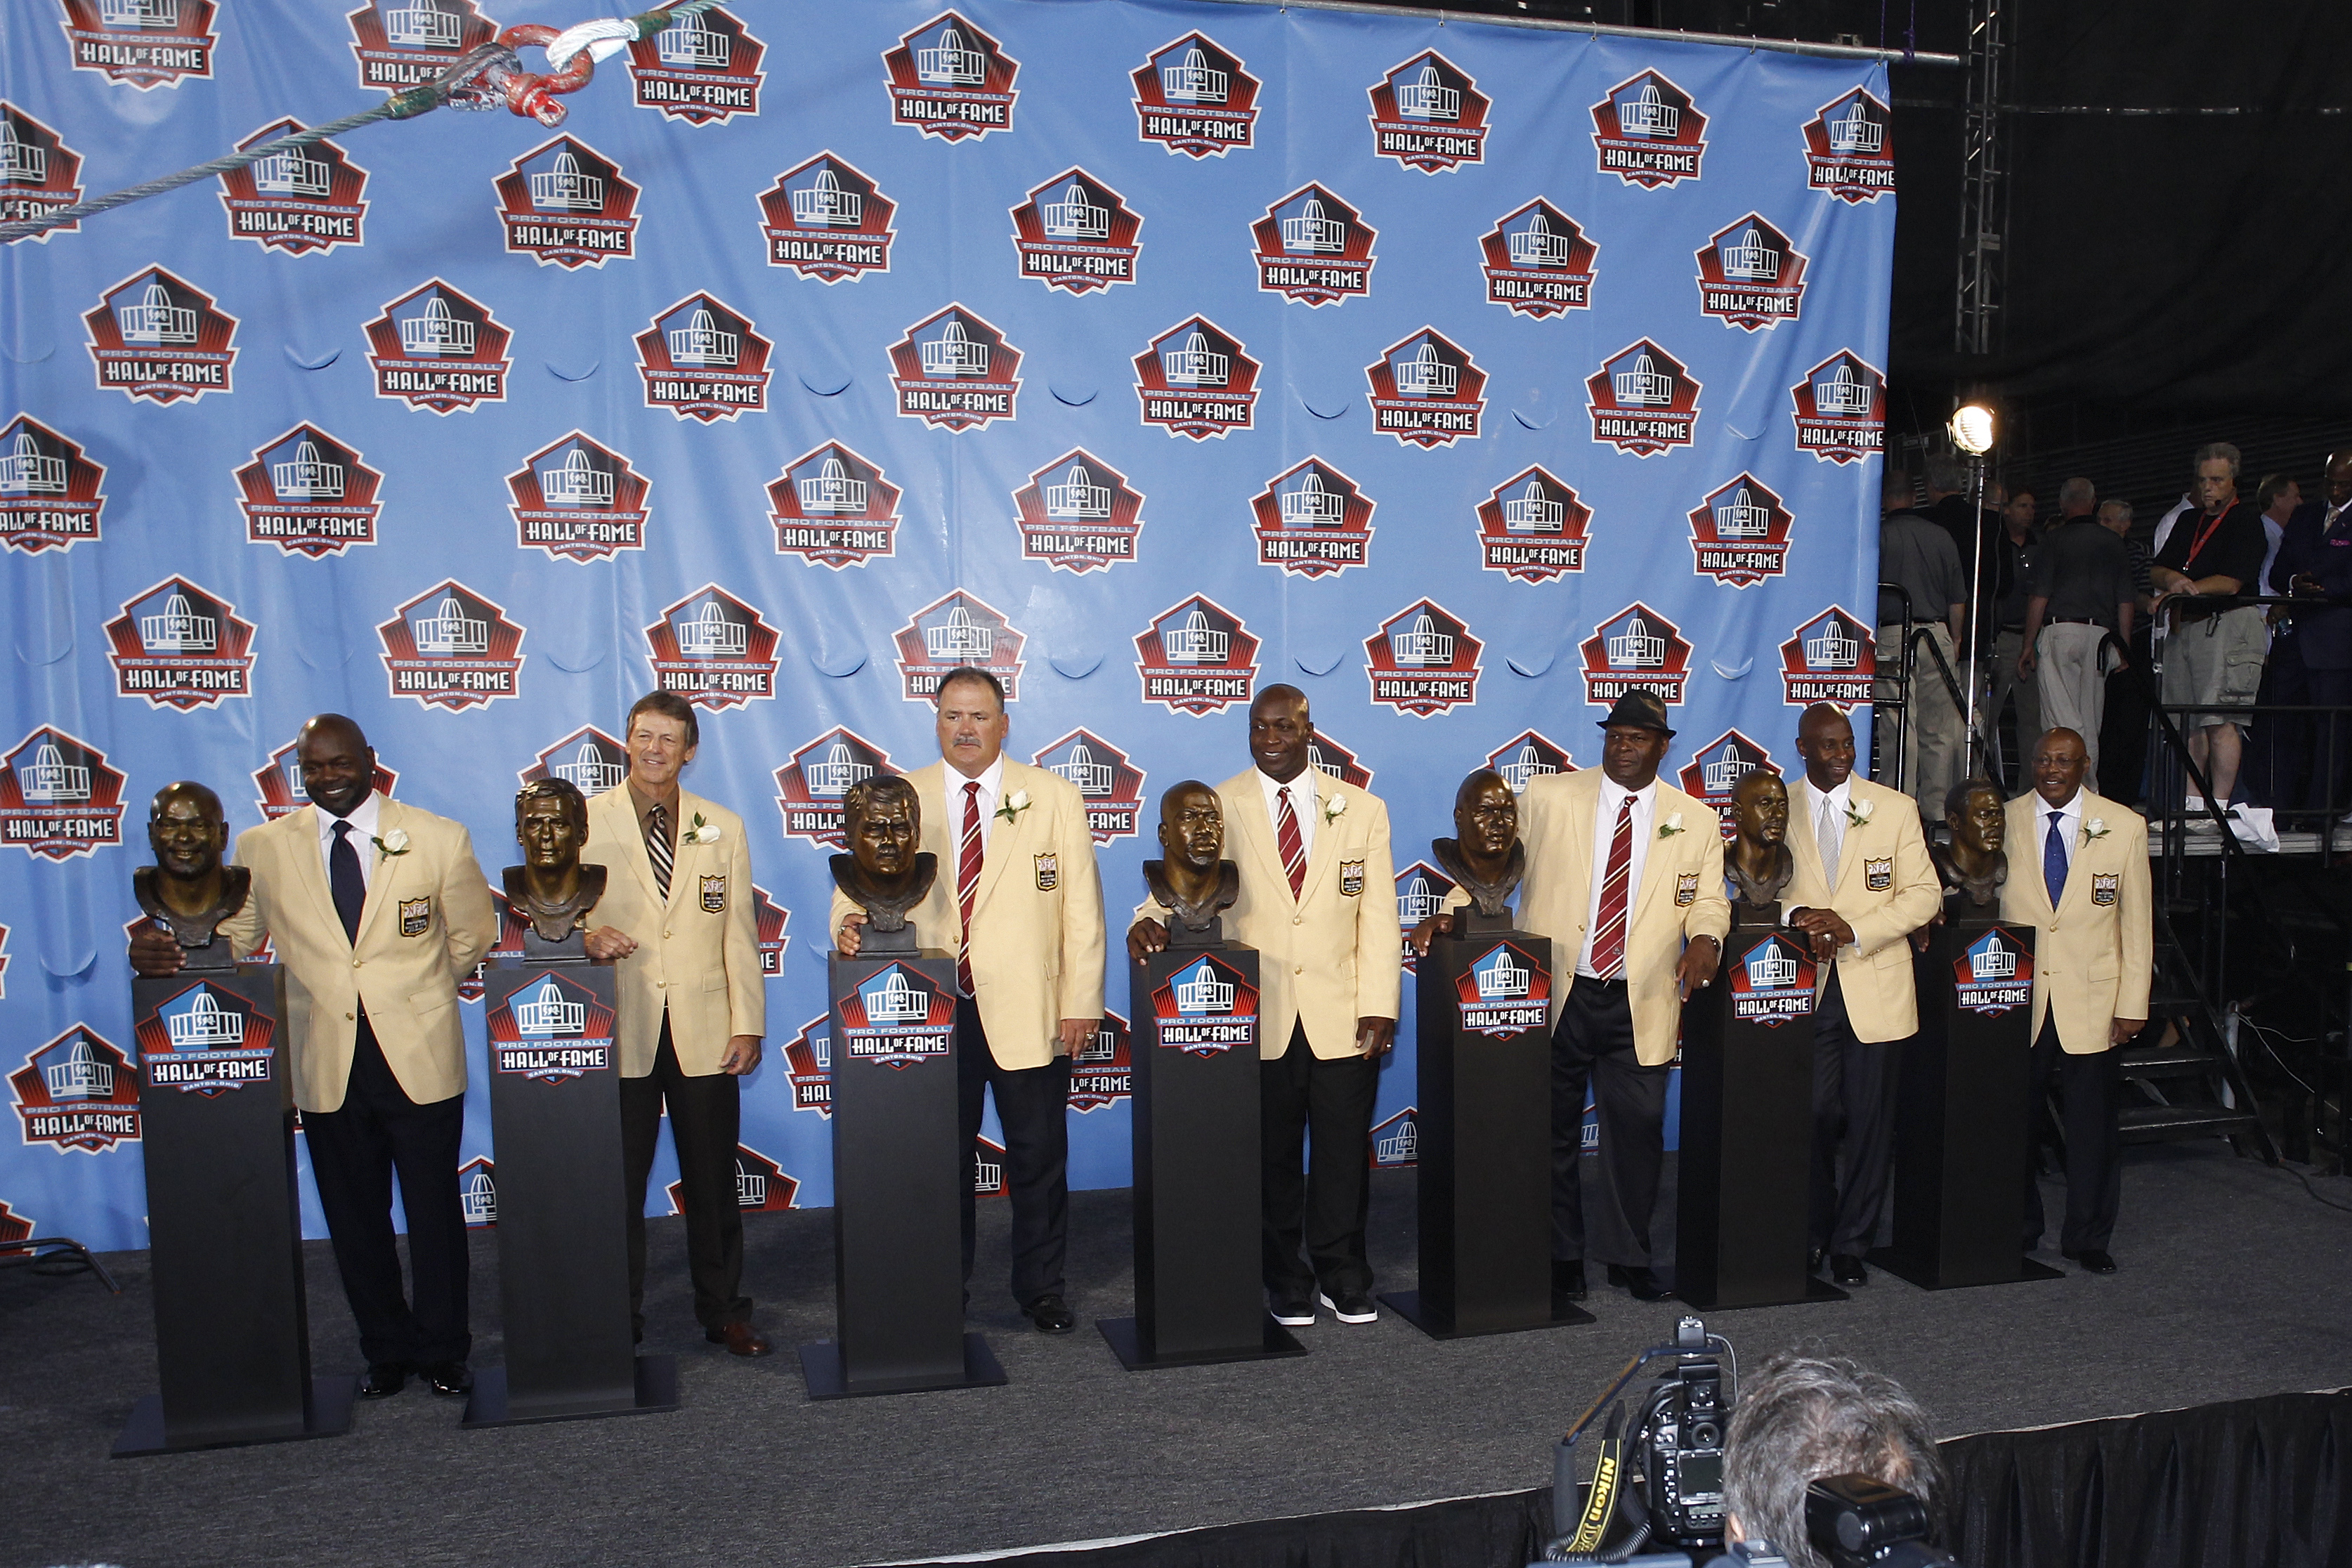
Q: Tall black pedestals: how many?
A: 7